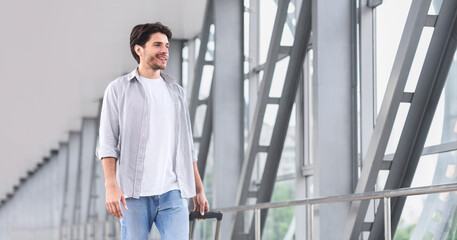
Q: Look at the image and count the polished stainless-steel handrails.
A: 1